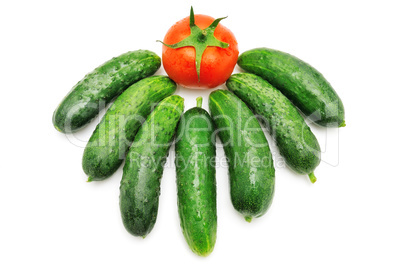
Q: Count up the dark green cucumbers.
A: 7